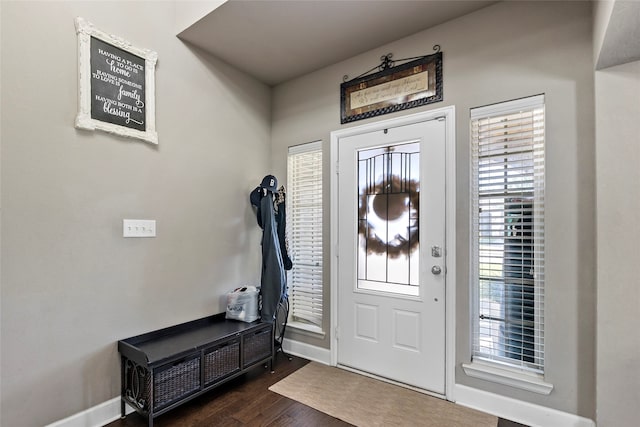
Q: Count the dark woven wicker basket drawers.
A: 3